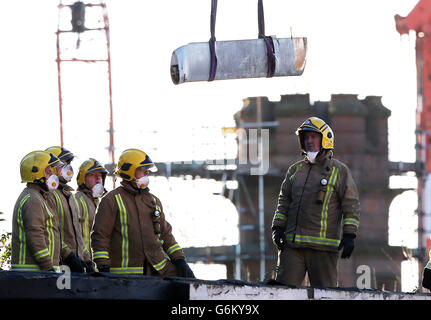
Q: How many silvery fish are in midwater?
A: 0